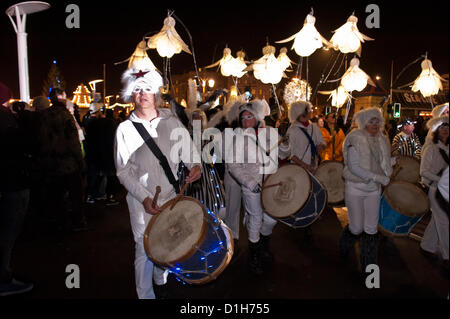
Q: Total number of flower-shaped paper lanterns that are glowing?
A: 11